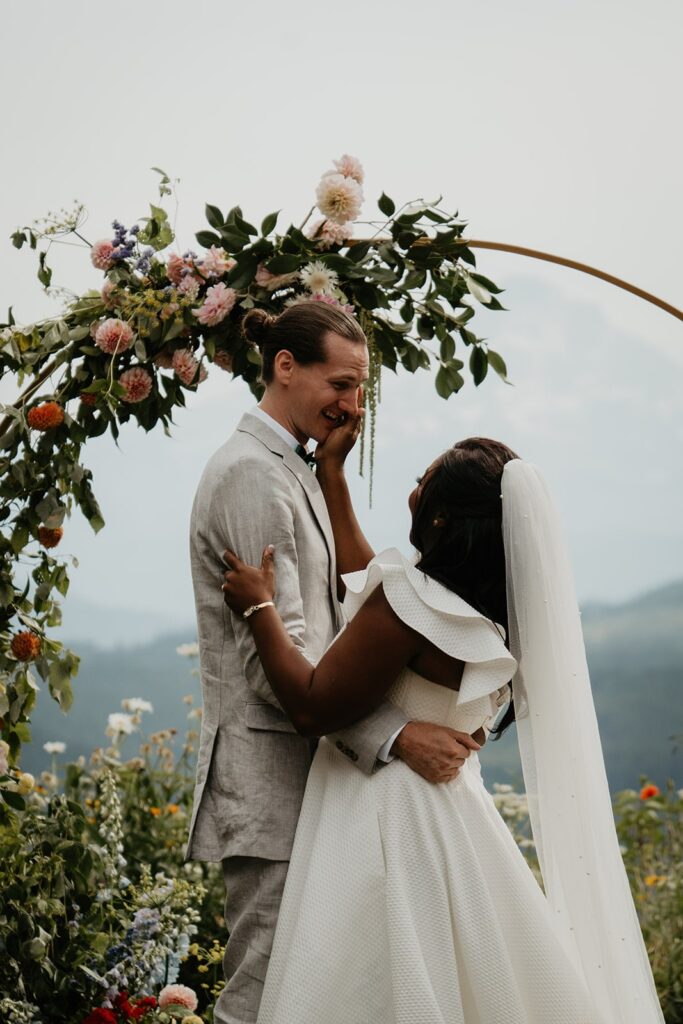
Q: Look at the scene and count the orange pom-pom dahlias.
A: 3